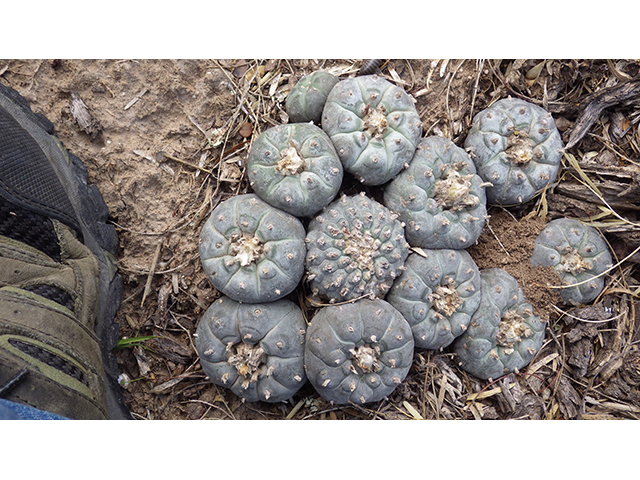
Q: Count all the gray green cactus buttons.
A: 12